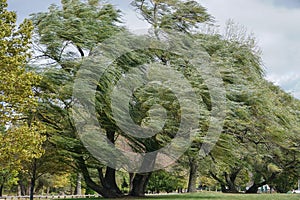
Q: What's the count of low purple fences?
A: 0